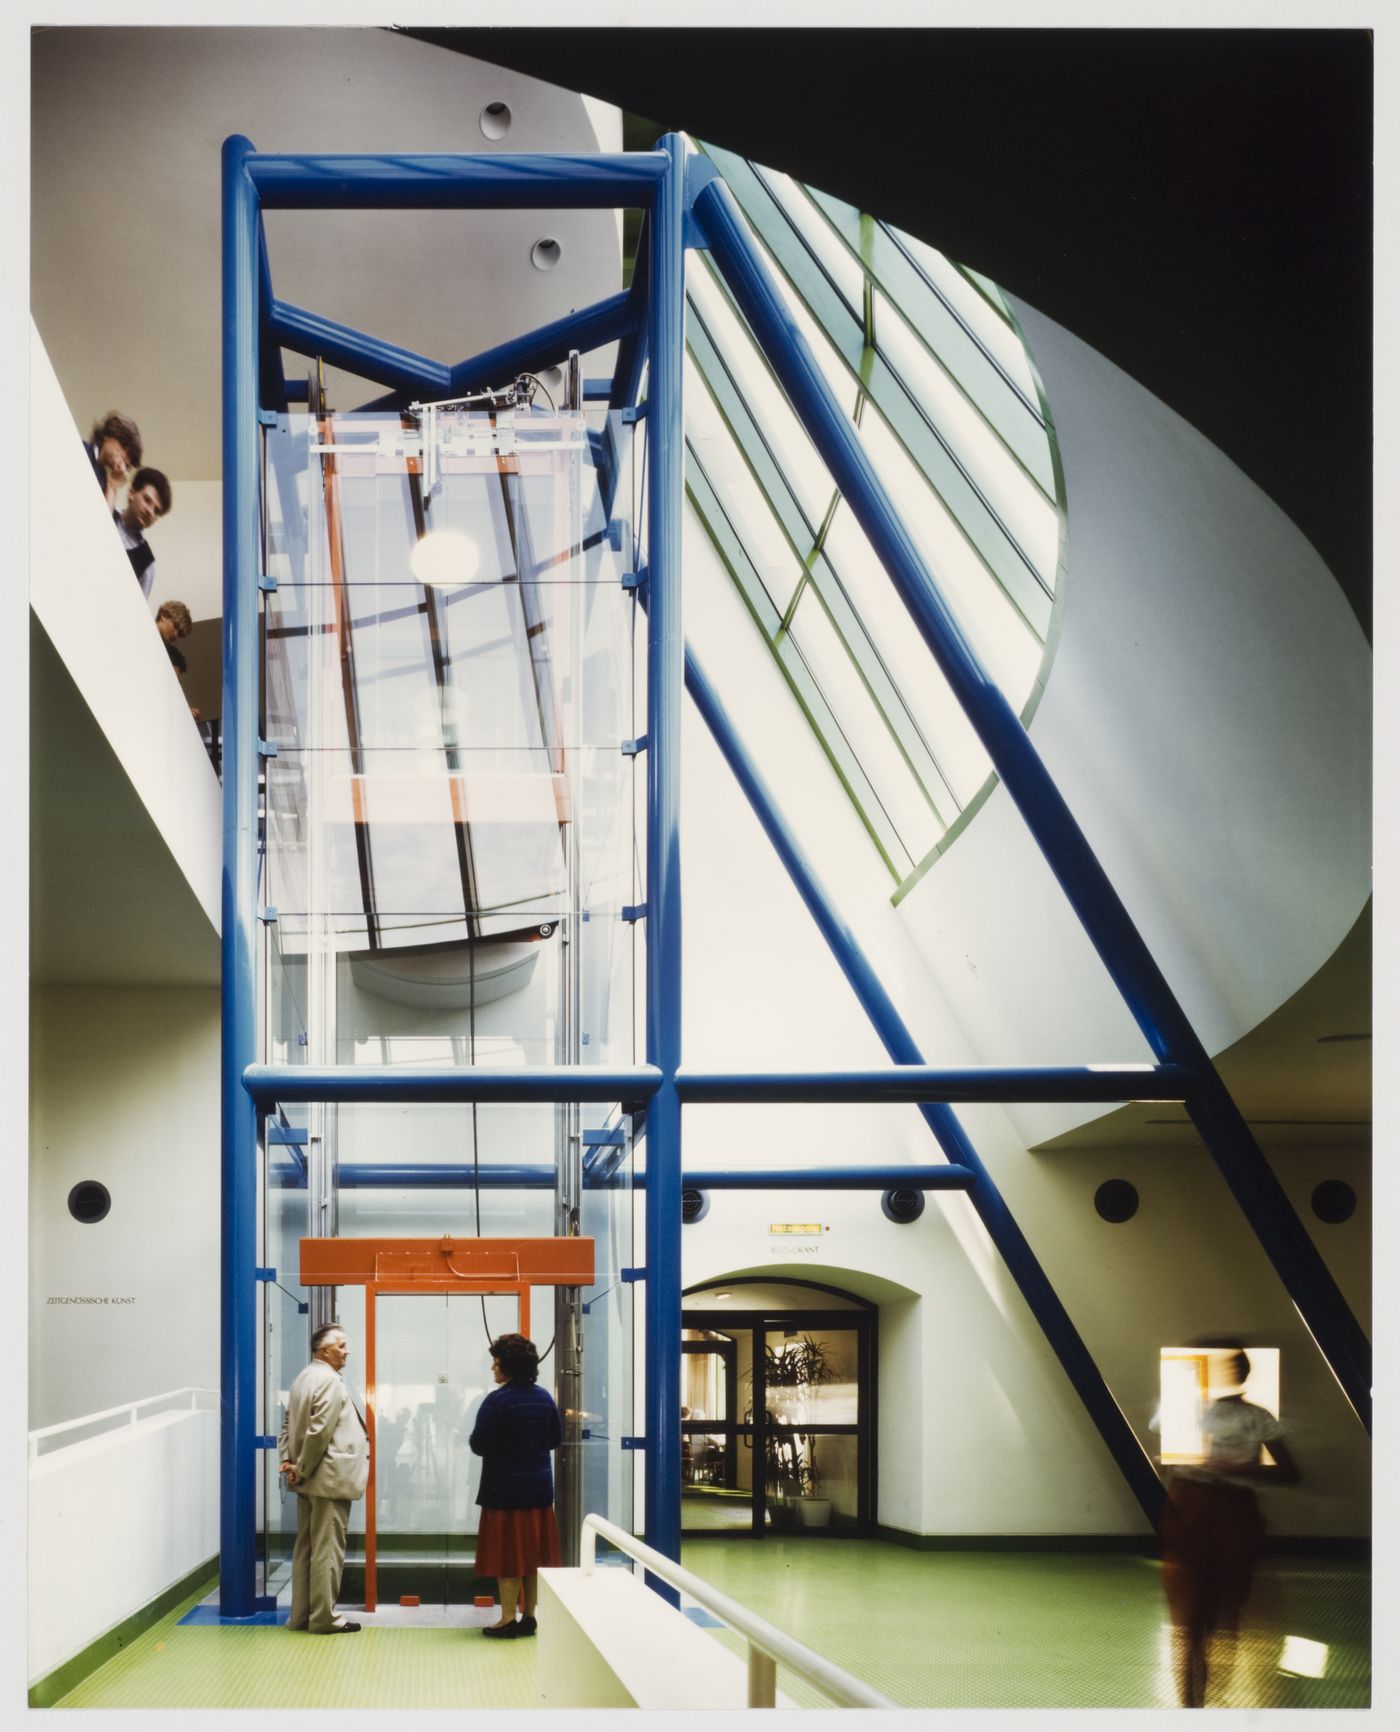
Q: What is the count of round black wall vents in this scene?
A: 5